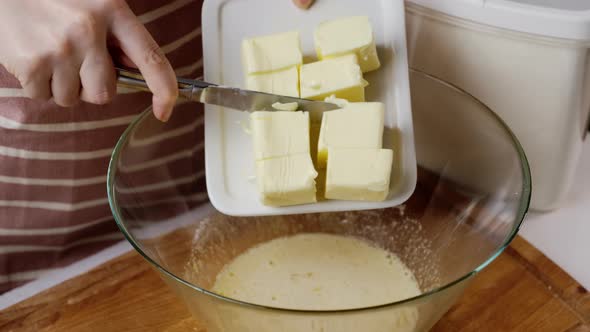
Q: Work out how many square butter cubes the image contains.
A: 8